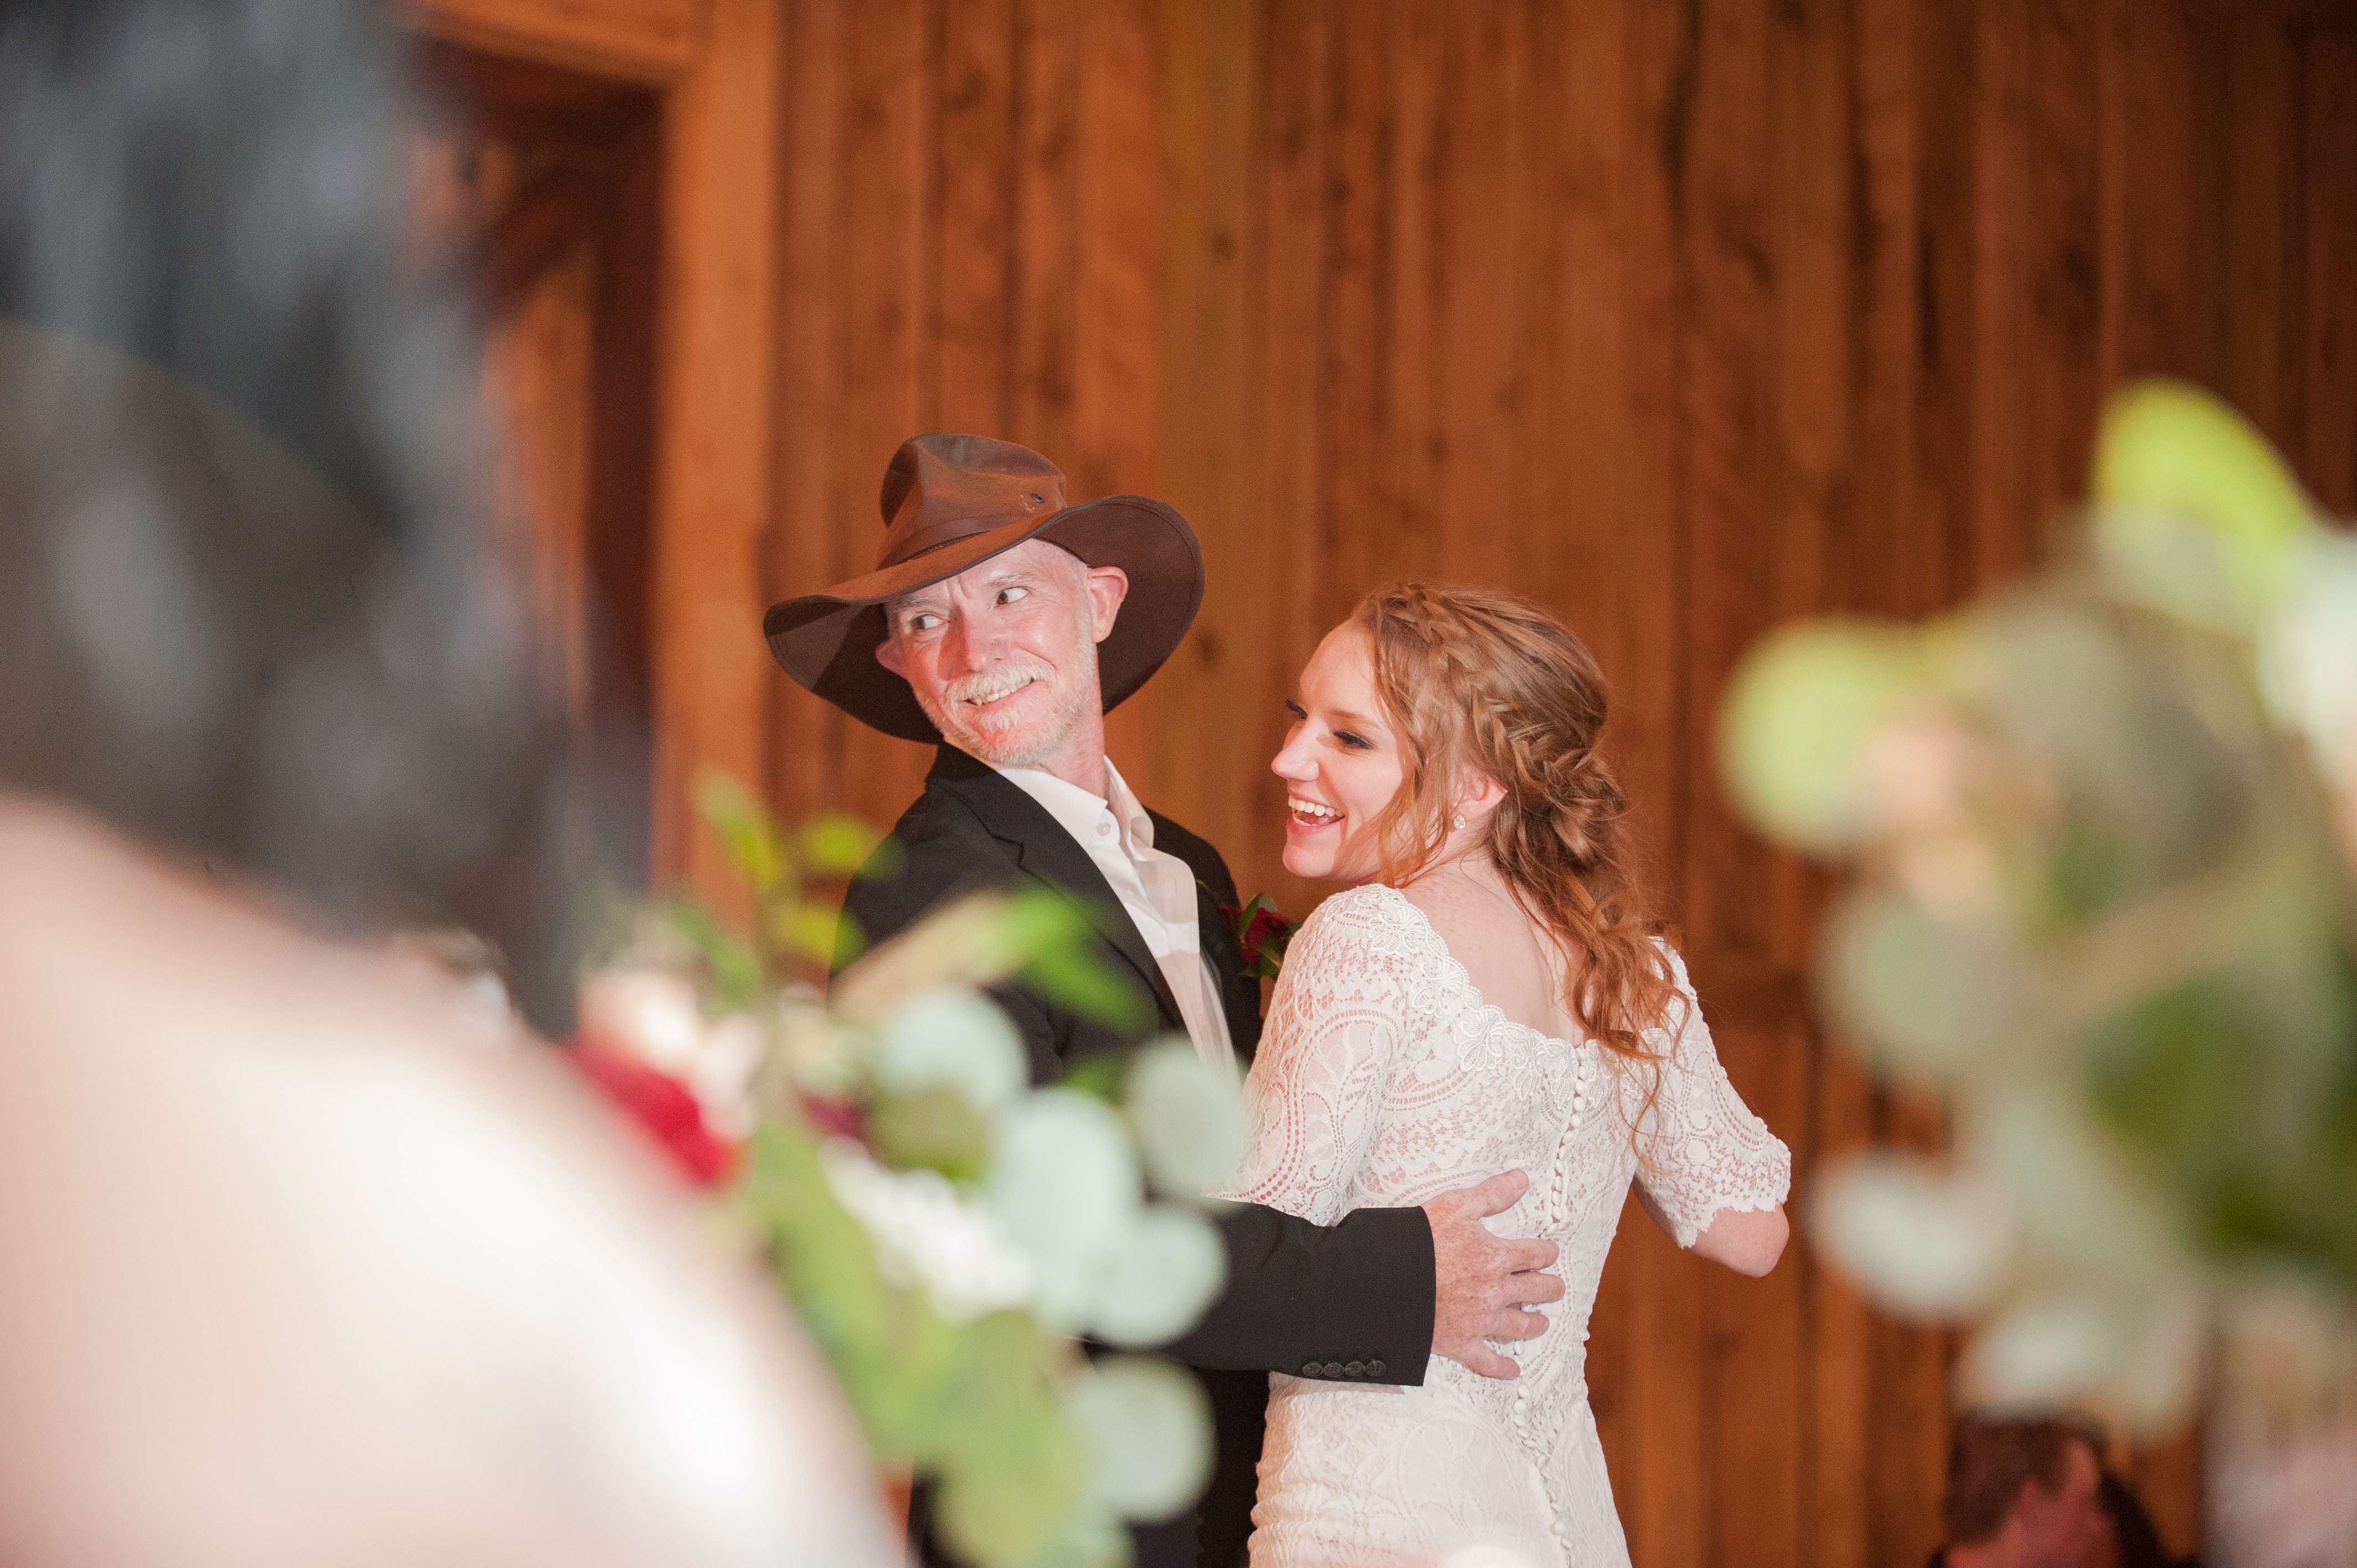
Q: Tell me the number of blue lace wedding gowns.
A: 0